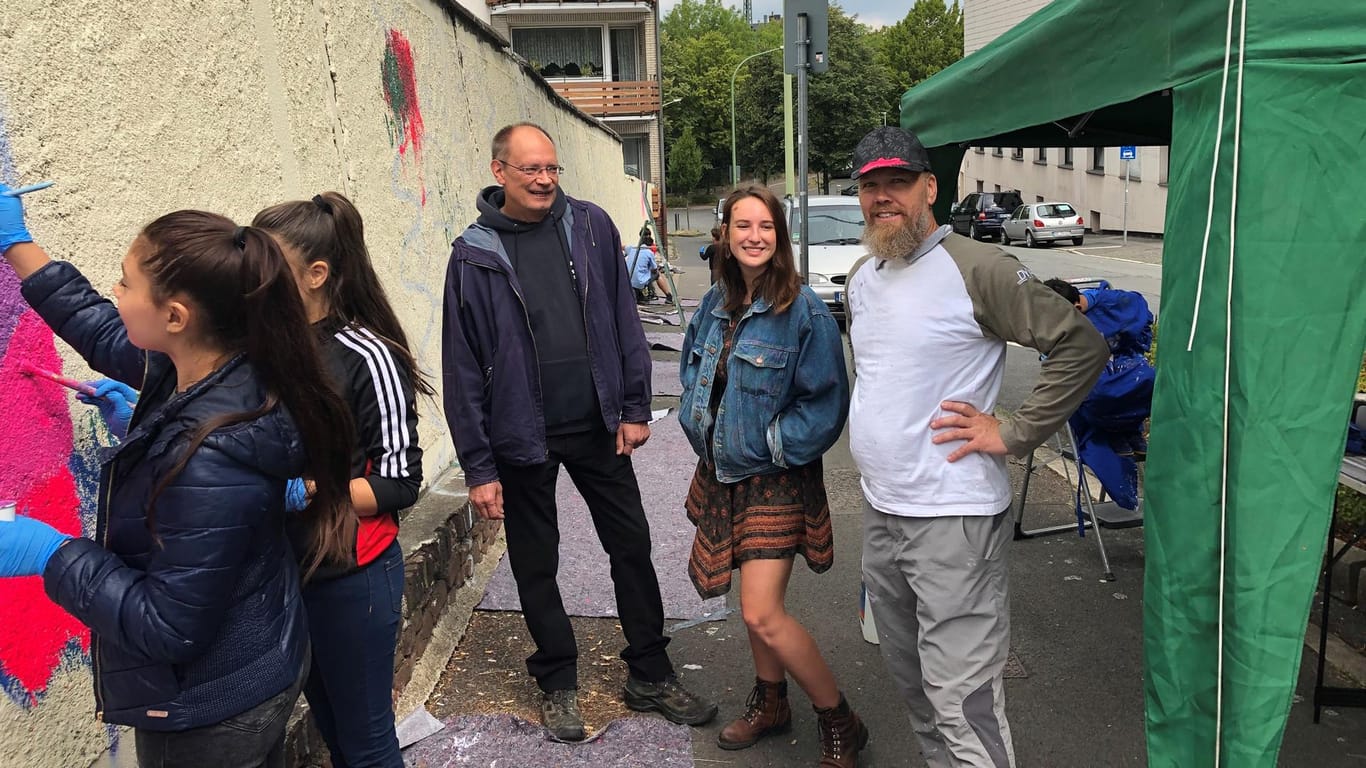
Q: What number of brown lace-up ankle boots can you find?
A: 2